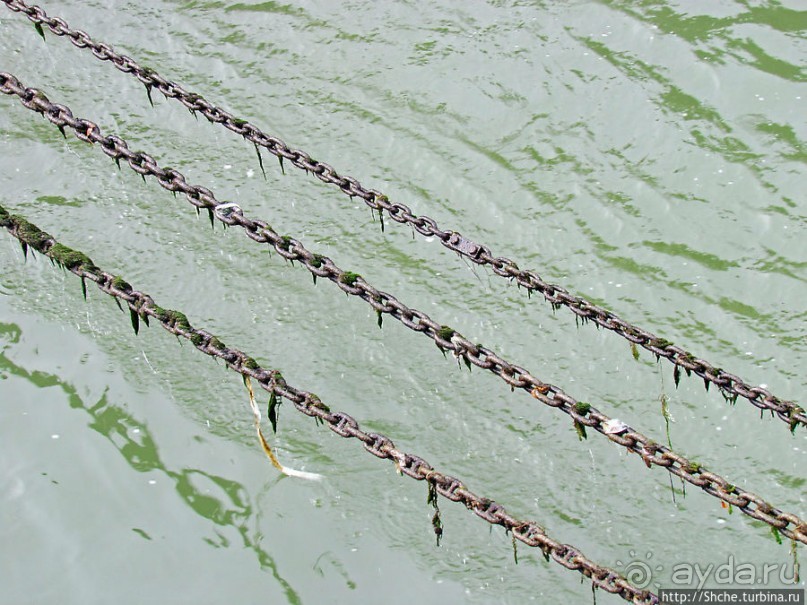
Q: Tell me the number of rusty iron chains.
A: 3